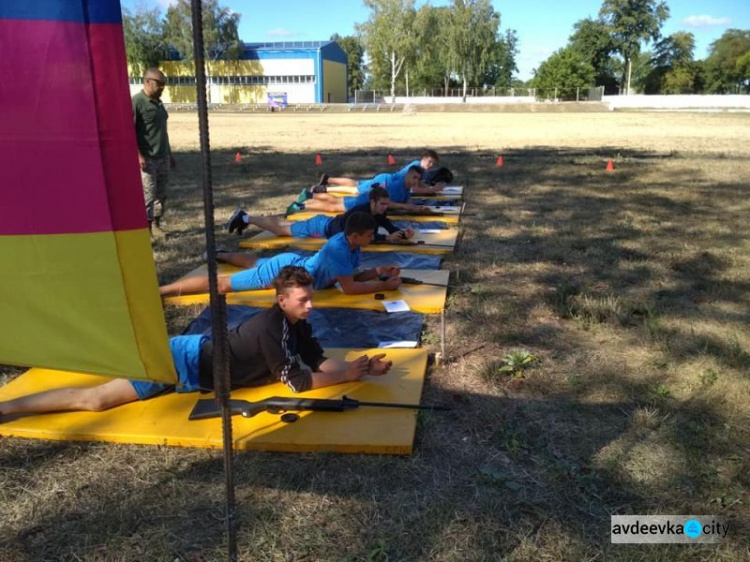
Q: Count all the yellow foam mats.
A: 5